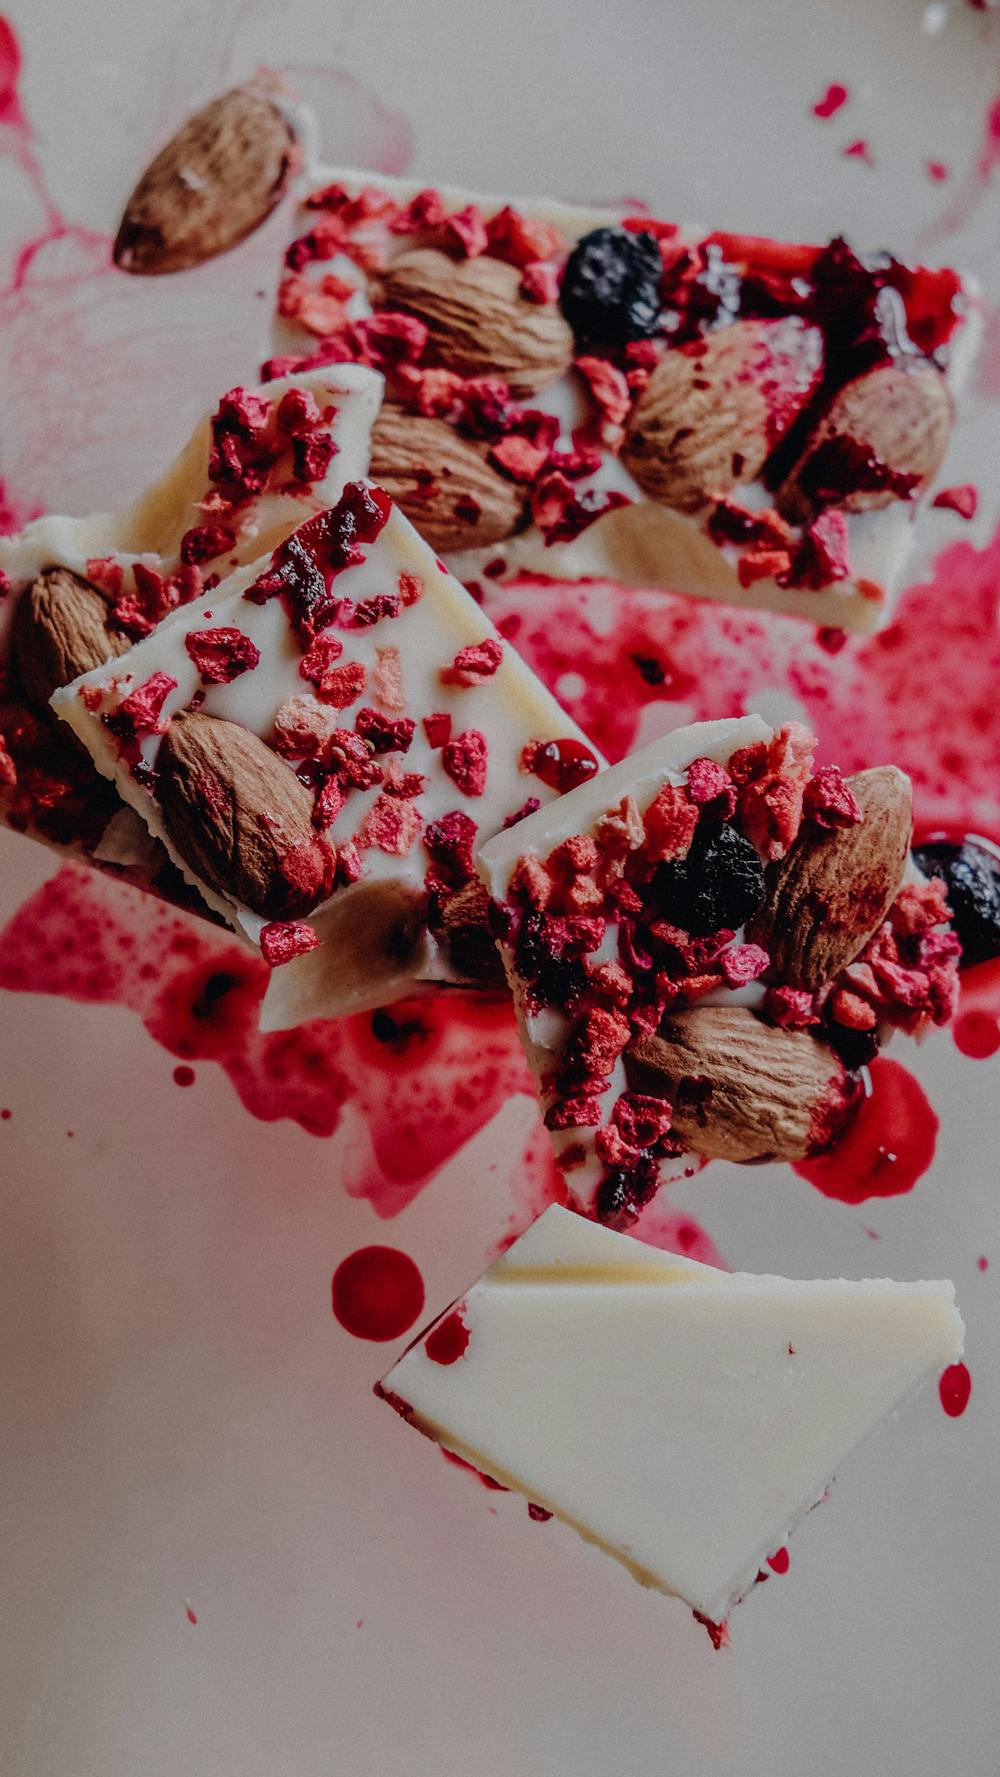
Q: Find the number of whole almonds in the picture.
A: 9